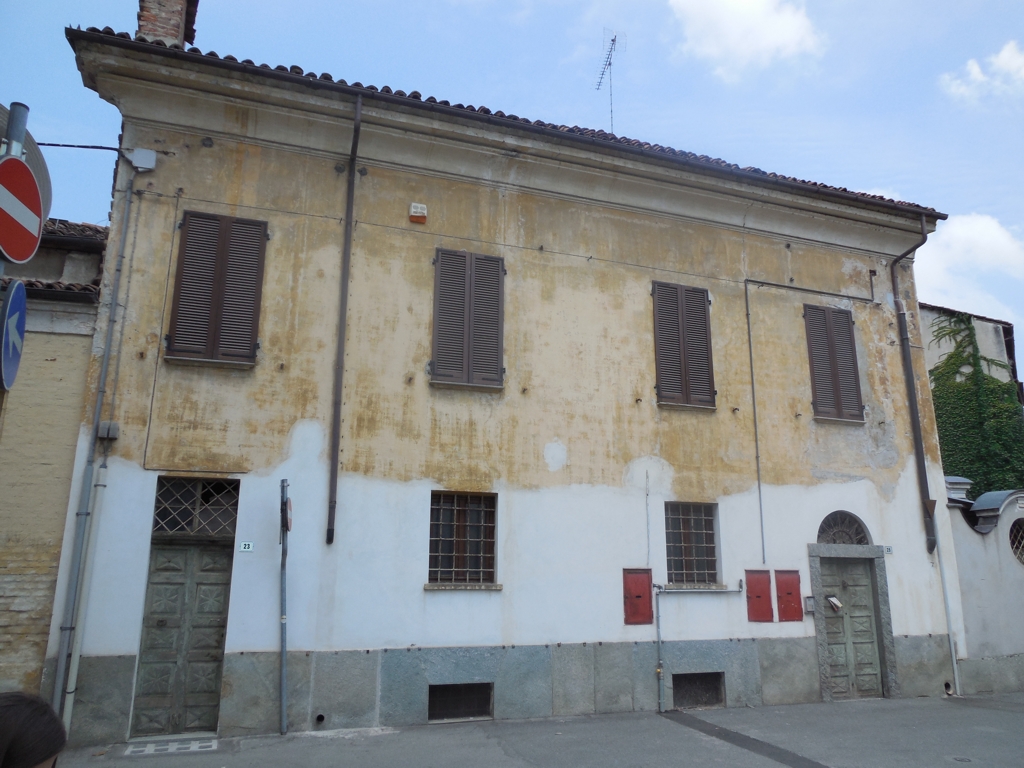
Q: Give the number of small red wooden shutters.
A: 3